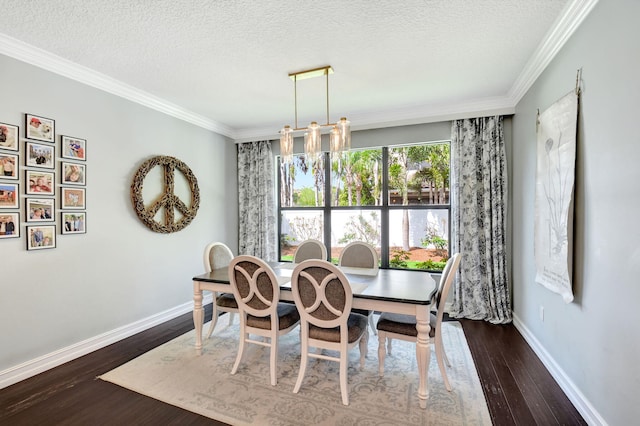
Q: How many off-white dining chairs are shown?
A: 6